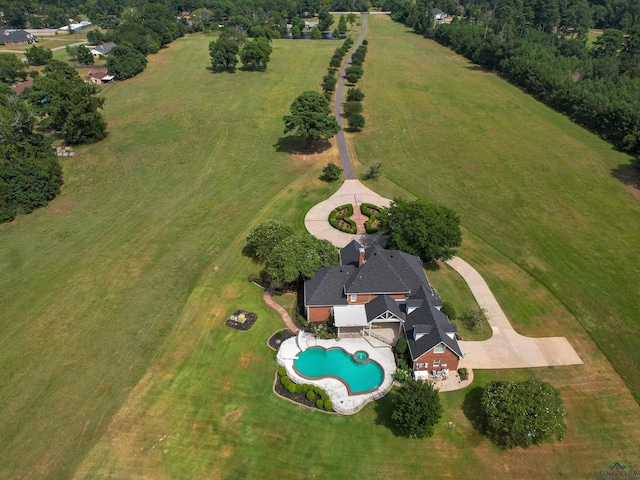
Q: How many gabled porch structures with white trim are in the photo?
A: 1